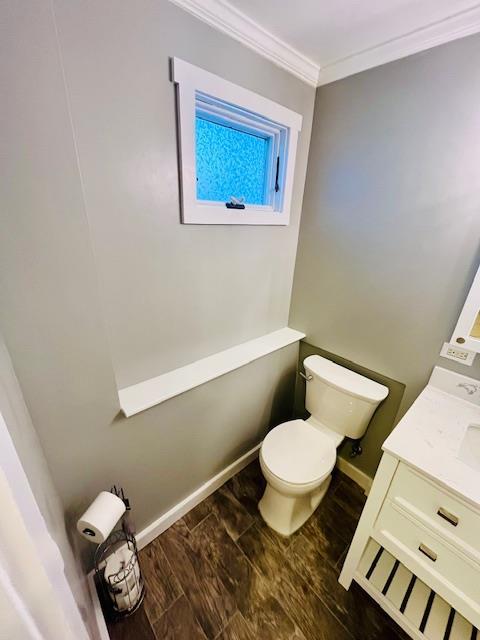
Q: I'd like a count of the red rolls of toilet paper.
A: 0